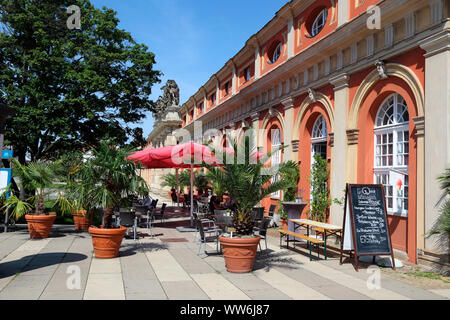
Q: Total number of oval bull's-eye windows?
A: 2